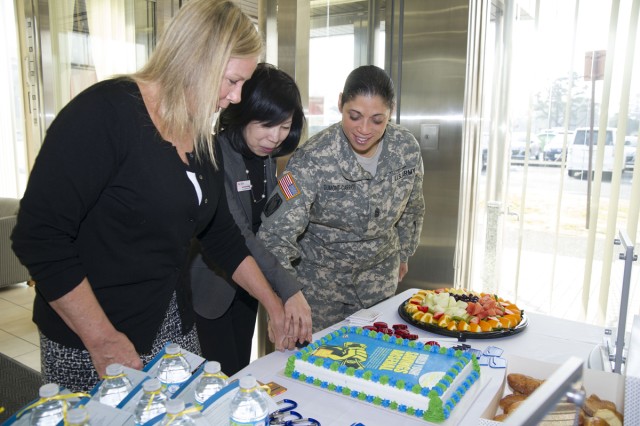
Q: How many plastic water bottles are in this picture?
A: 8